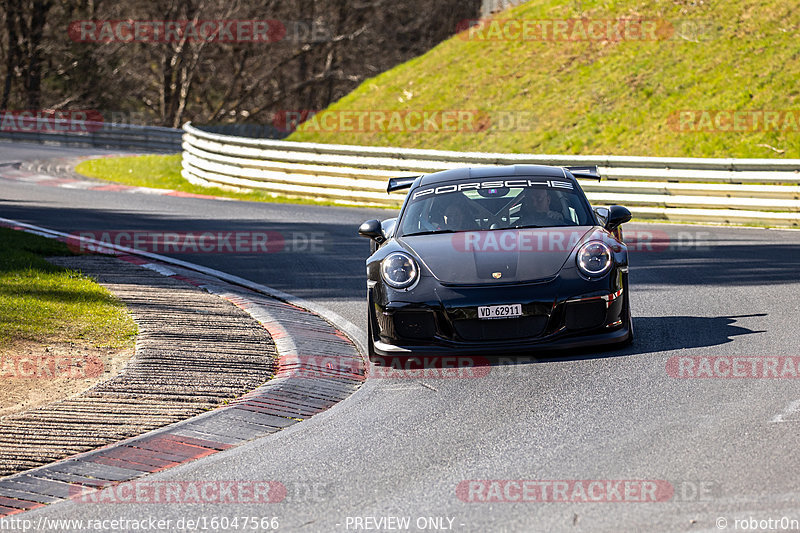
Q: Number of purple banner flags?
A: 0